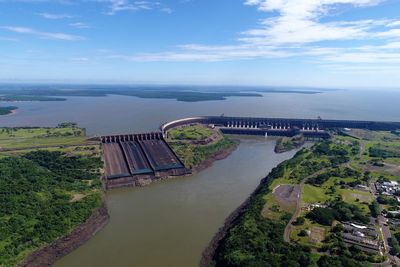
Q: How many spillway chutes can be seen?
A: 3